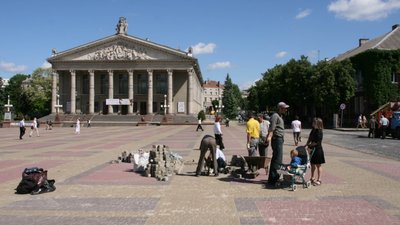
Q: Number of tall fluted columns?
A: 8